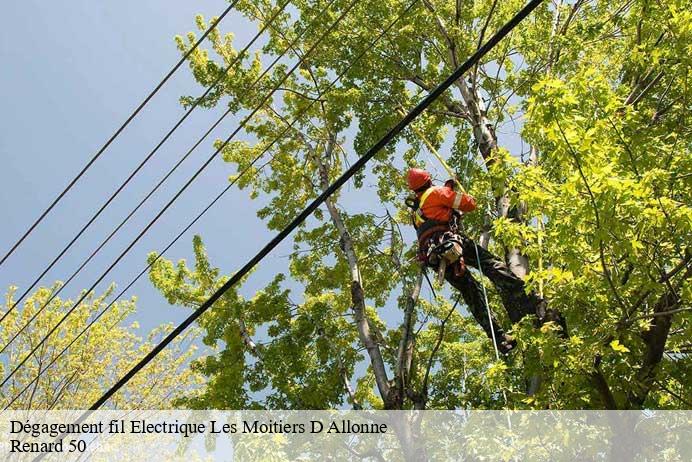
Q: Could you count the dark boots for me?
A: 2